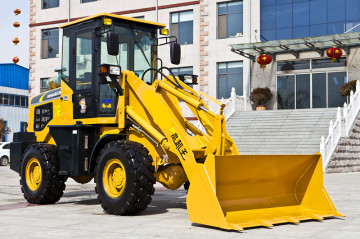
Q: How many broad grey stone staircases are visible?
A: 1